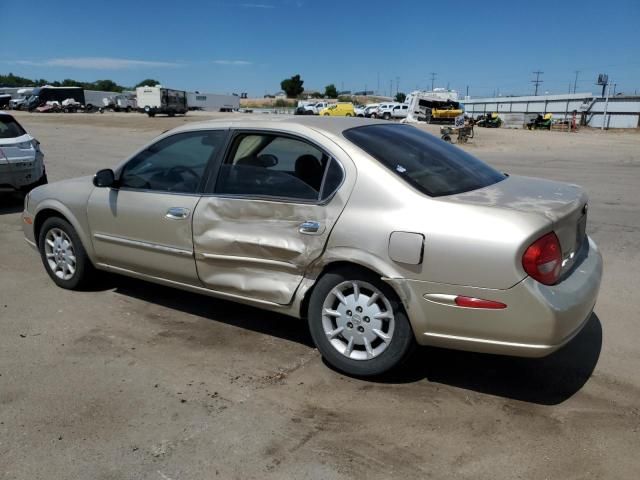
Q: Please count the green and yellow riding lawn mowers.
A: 2